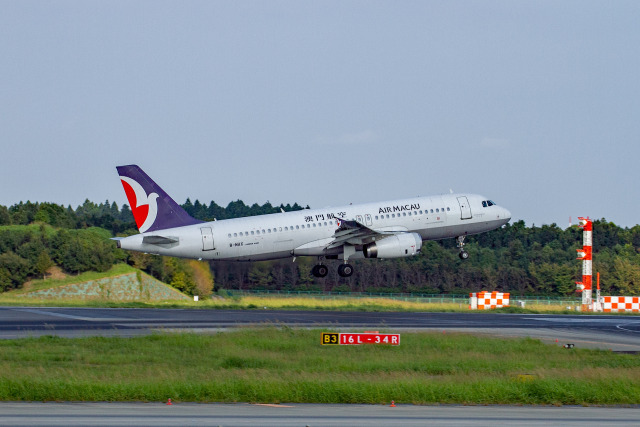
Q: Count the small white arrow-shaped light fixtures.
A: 3